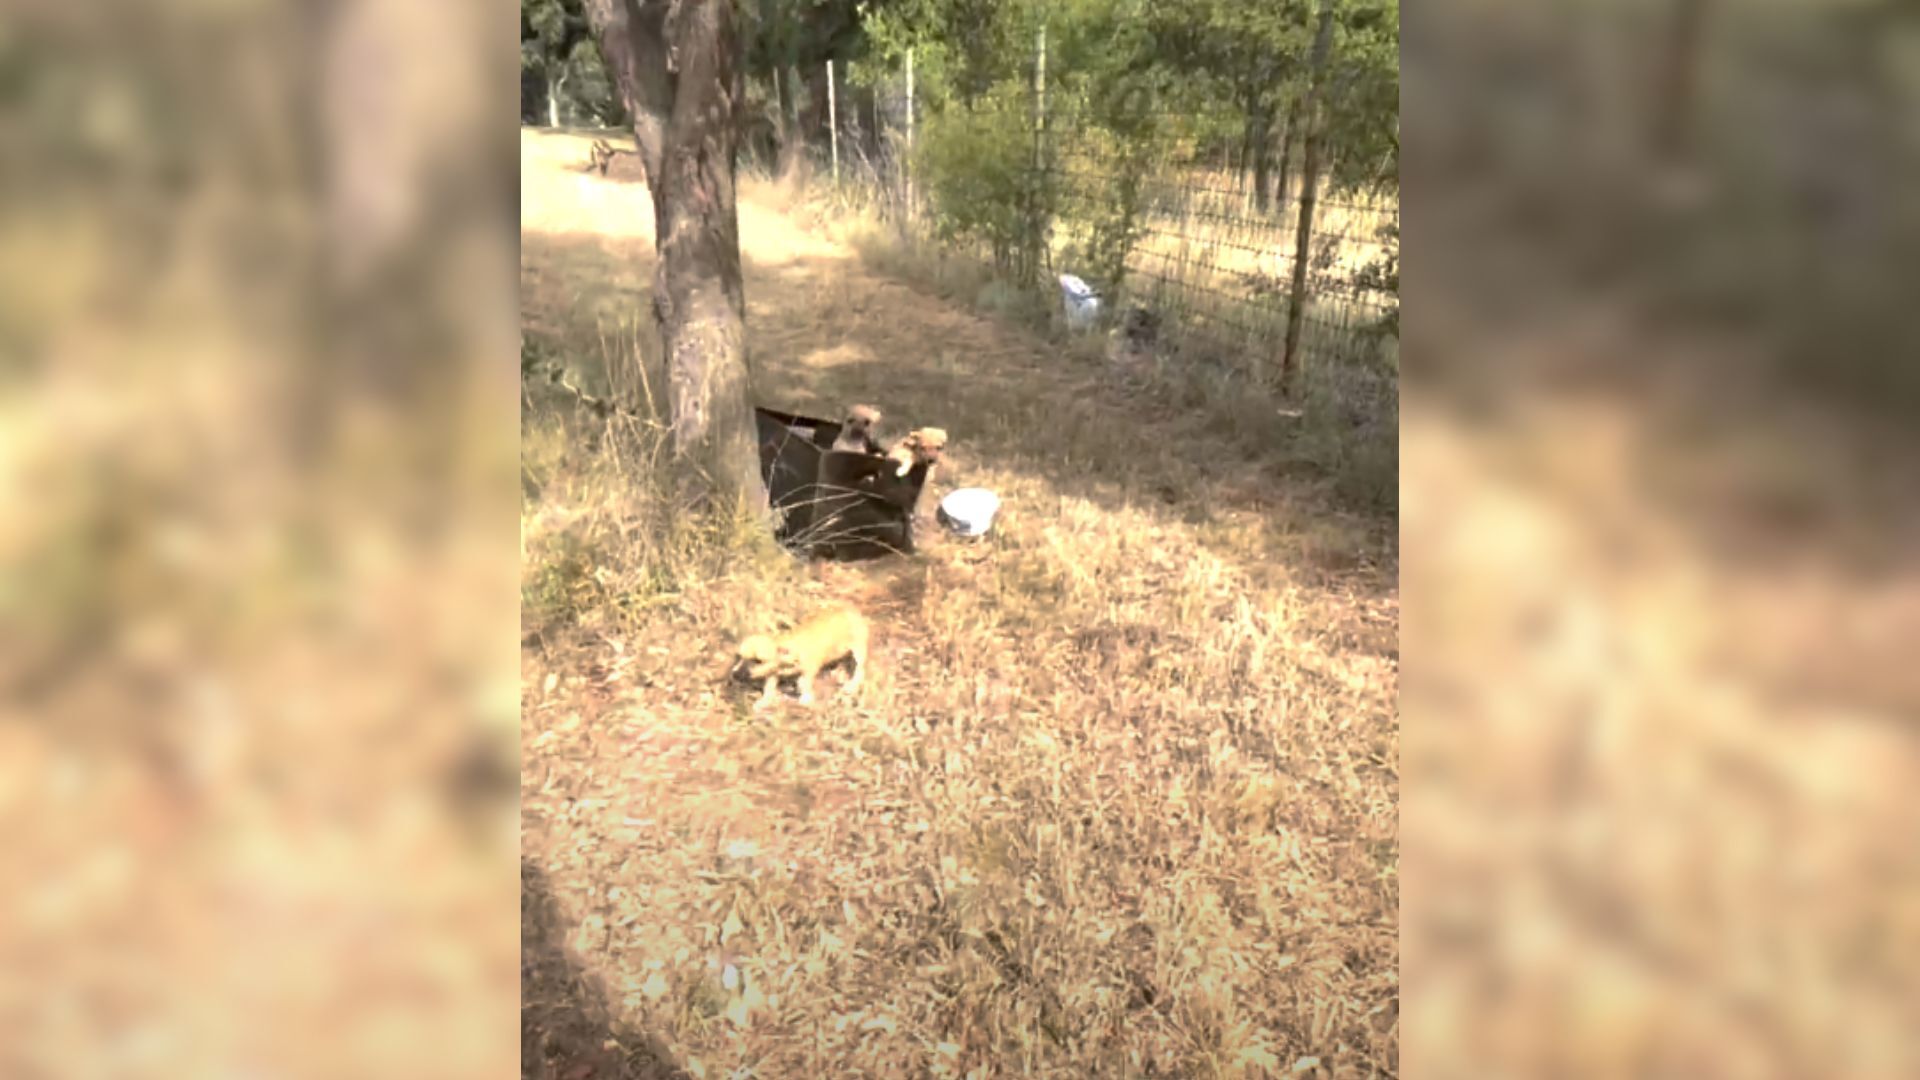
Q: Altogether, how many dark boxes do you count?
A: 1